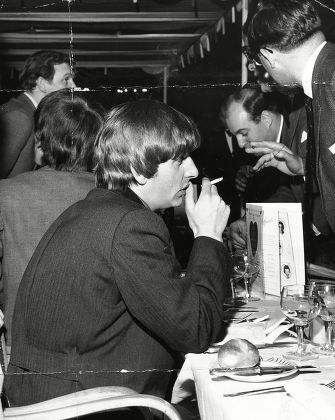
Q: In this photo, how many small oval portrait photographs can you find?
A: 2